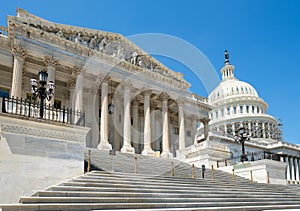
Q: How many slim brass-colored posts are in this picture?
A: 8